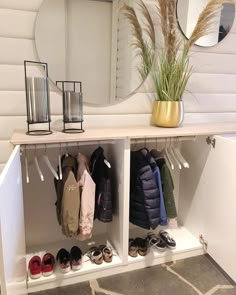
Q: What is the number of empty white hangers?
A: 8